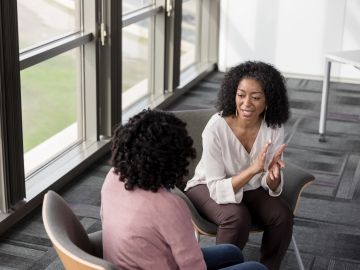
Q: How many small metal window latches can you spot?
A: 2